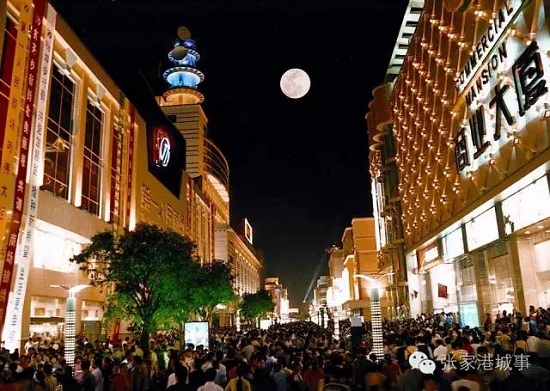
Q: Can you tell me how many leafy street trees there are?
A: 3